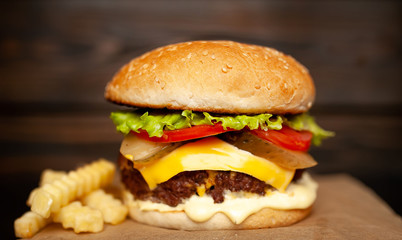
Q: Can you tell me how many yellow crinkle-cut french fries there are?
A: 5